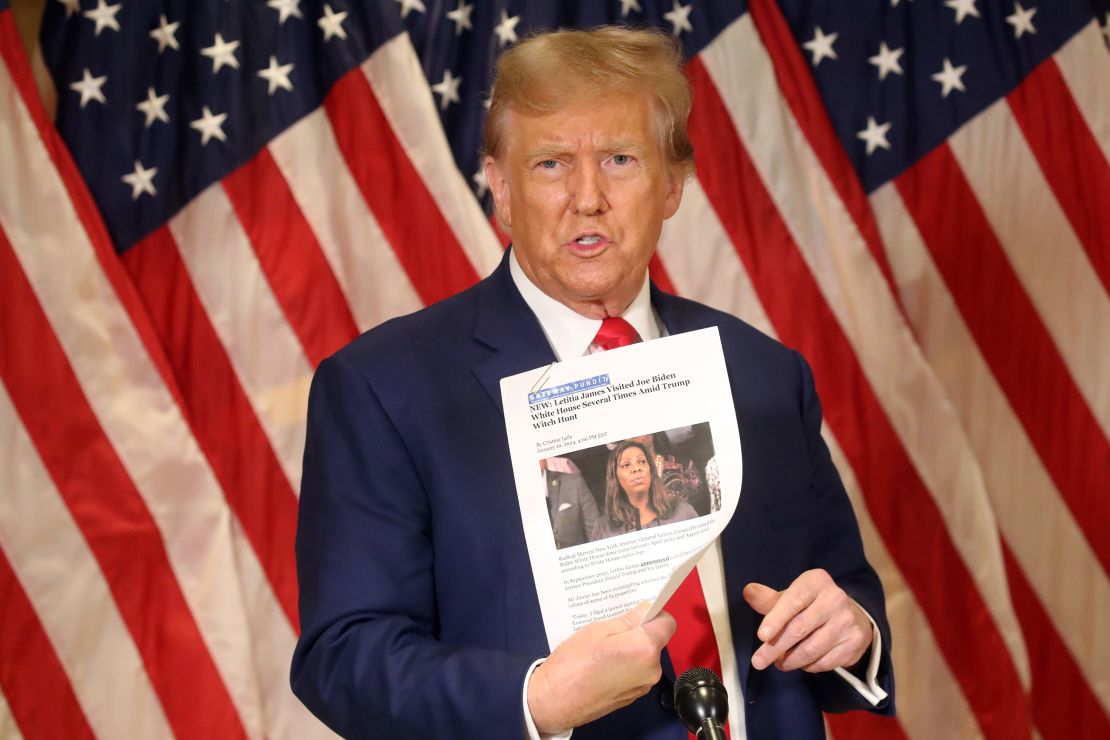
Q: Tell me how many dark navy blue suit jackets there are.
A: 1